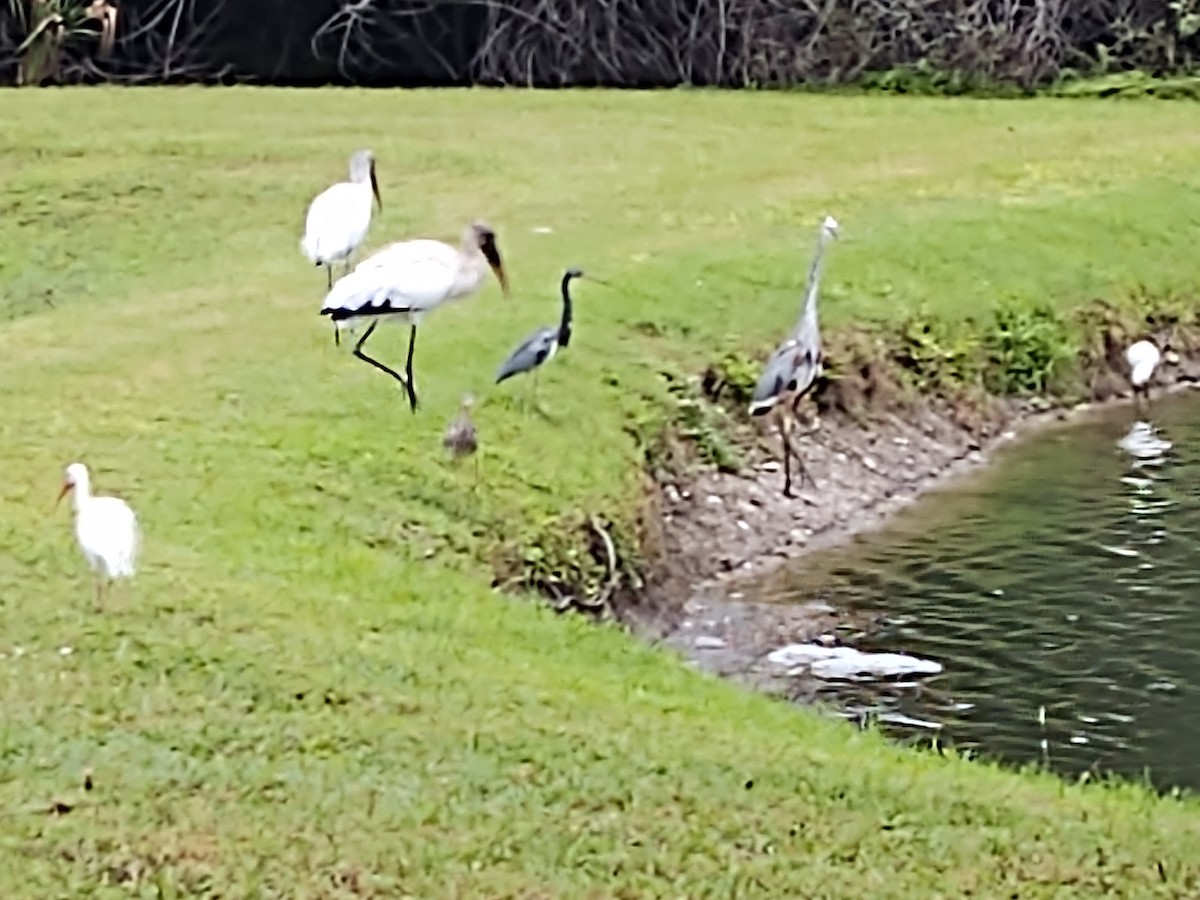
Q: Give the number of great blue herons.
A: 1